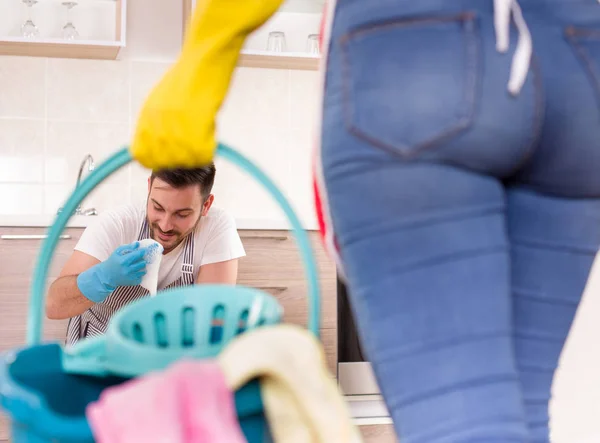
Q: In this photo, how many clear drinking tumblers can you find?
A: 2